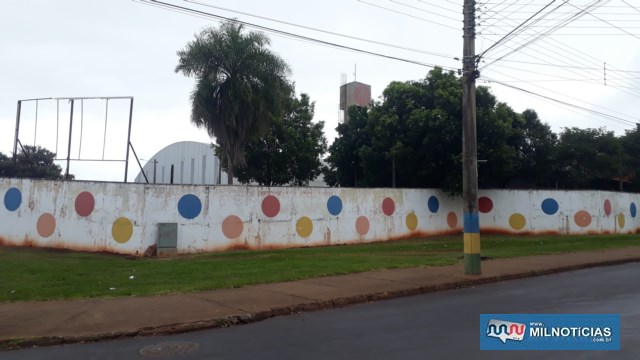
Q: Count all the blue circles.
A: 6